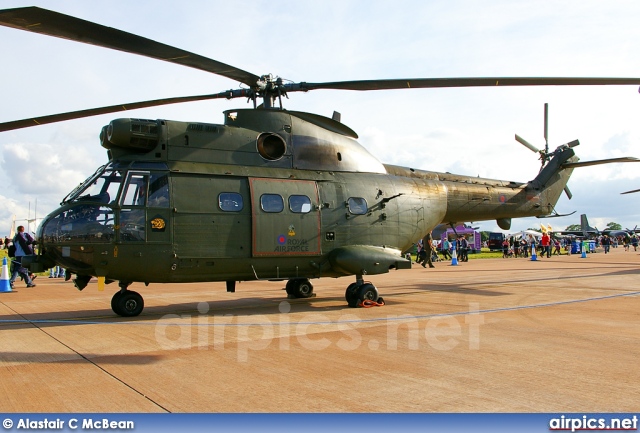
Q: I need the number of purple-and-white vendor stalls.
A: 1